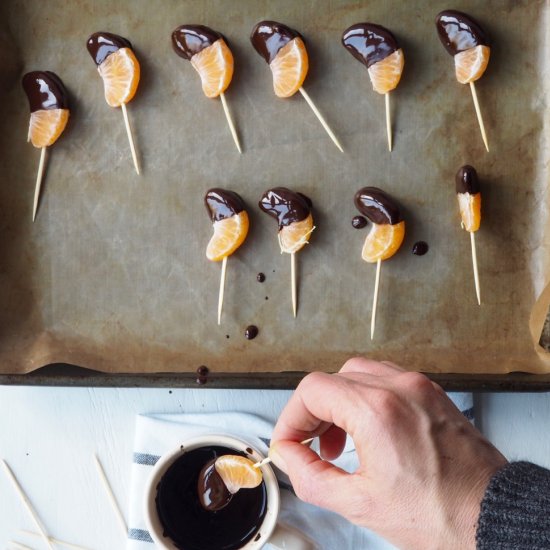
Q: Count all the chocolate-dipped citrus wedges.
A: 11